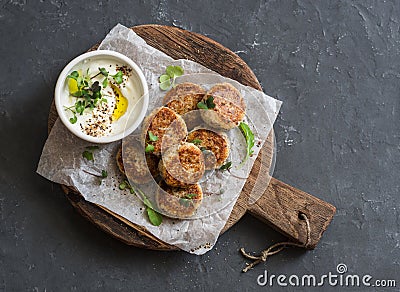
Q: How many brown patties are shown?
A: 7